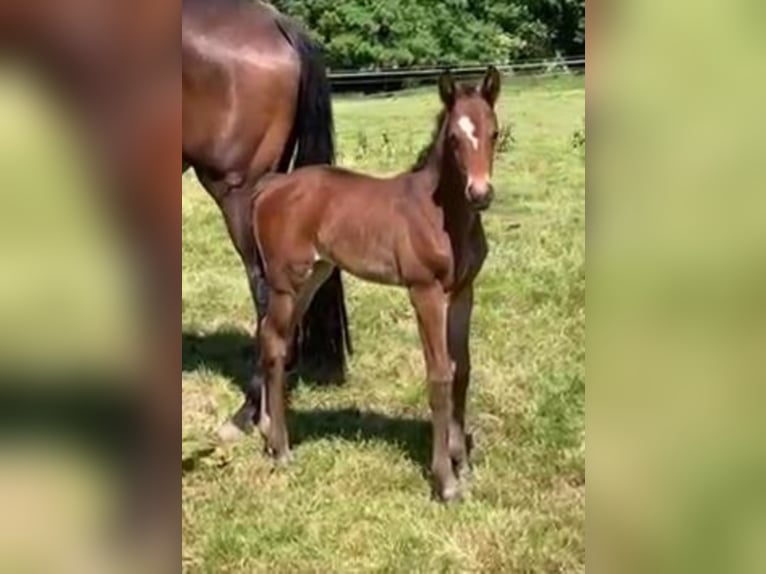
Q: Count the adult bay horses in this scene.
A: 1